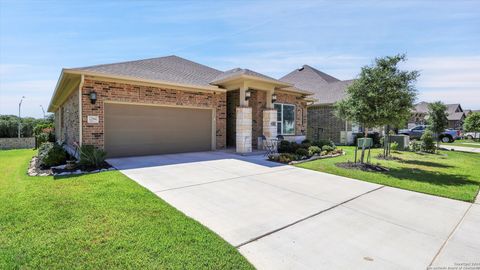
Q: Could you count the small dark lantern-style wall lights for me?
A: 3